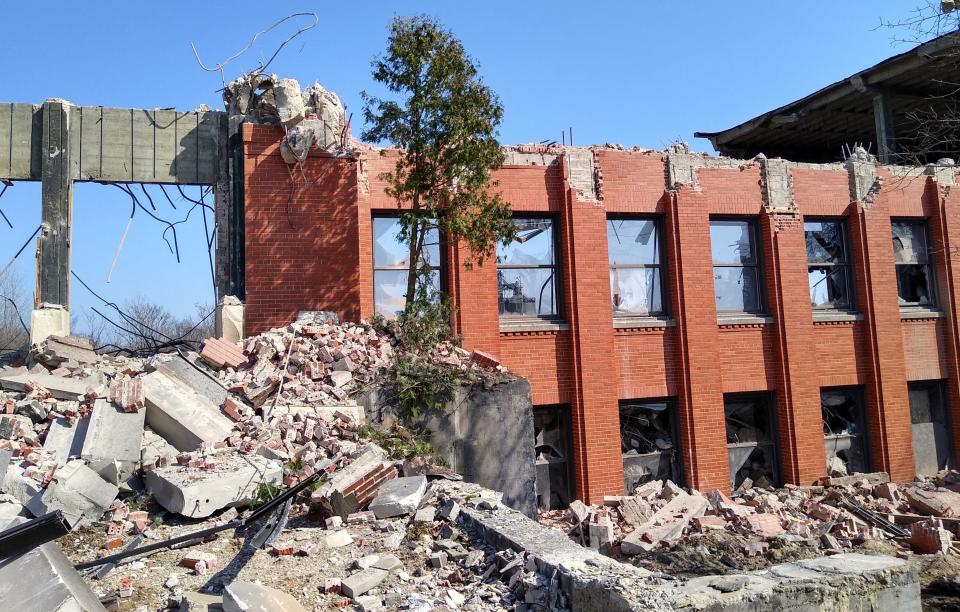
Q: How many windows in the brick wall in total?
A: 11